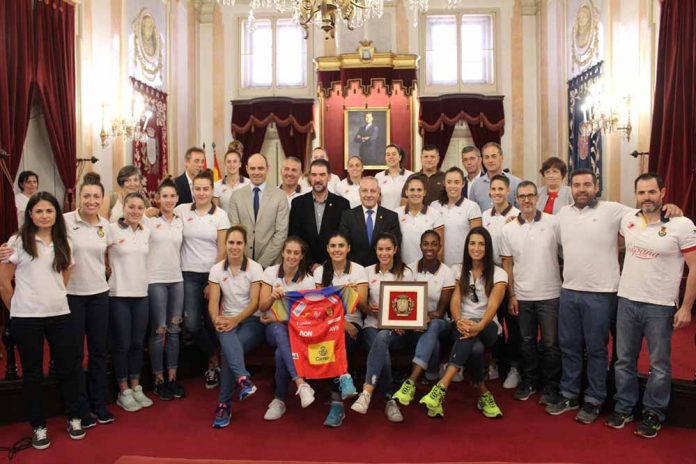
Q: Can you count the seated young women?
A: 6